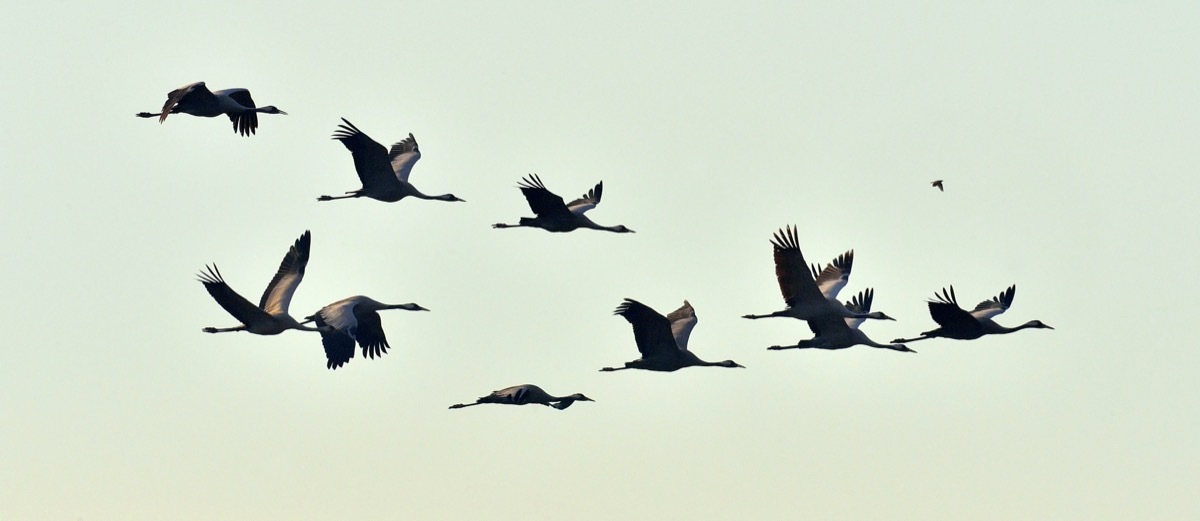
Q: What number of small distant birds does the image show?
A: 1